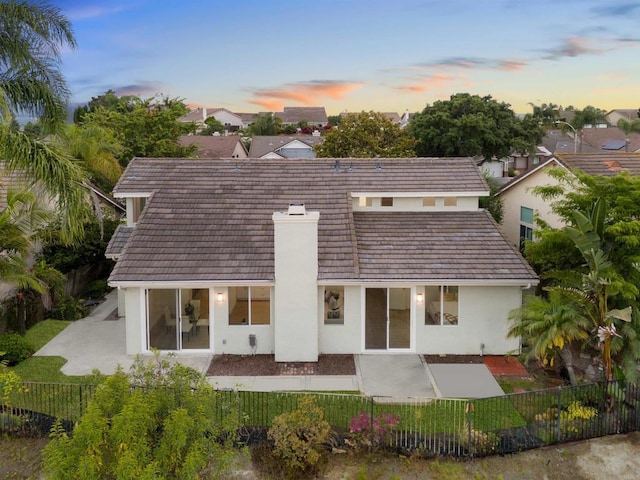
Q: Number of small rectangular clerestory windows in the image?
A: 4